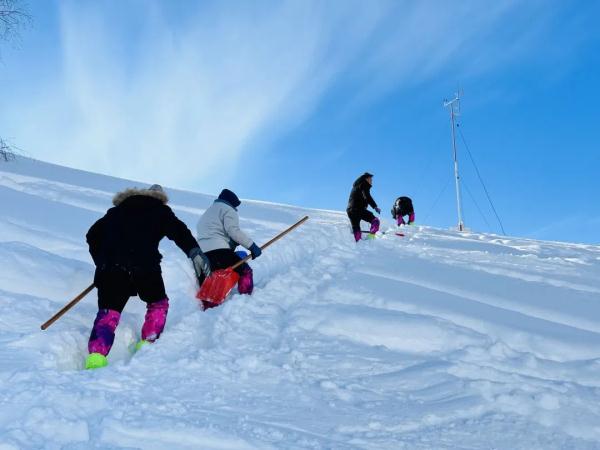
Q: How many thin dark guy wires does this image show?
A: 3